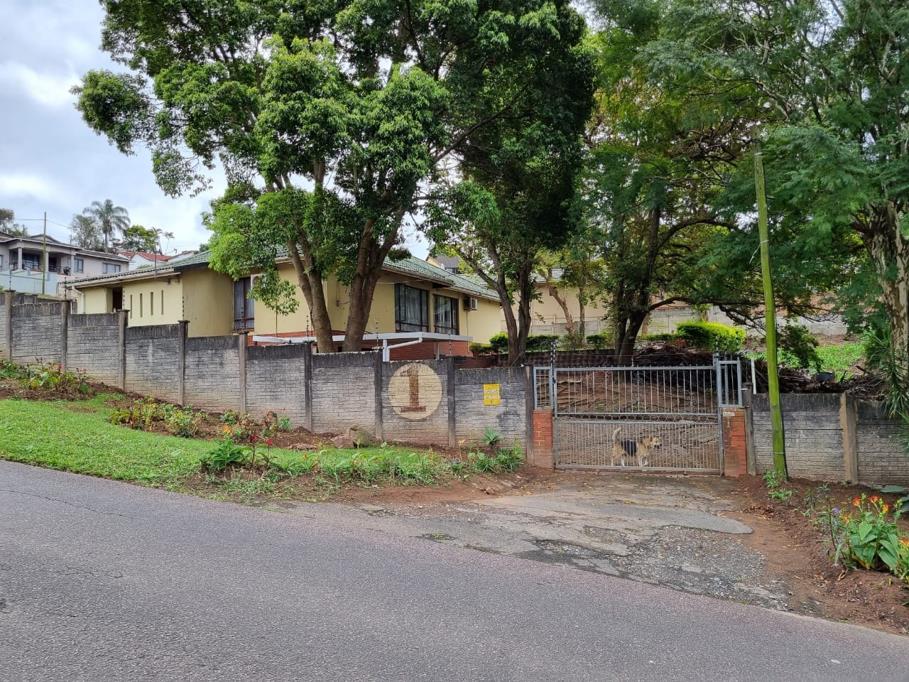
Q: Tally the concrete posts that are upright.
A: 11